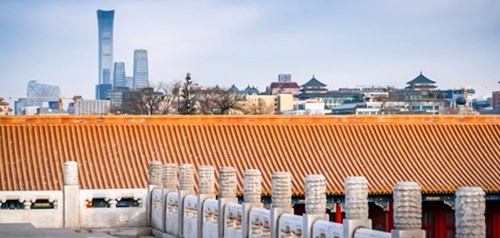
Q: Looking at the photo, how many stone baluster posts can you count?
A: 12